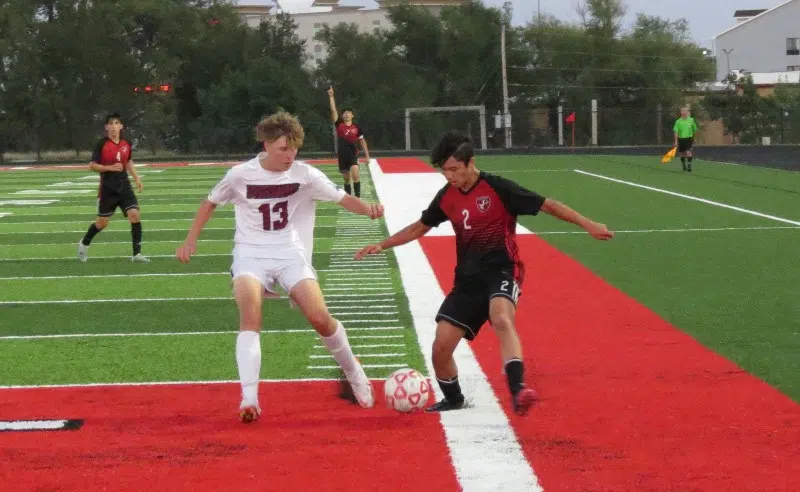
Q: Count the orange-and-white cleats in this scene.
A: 2